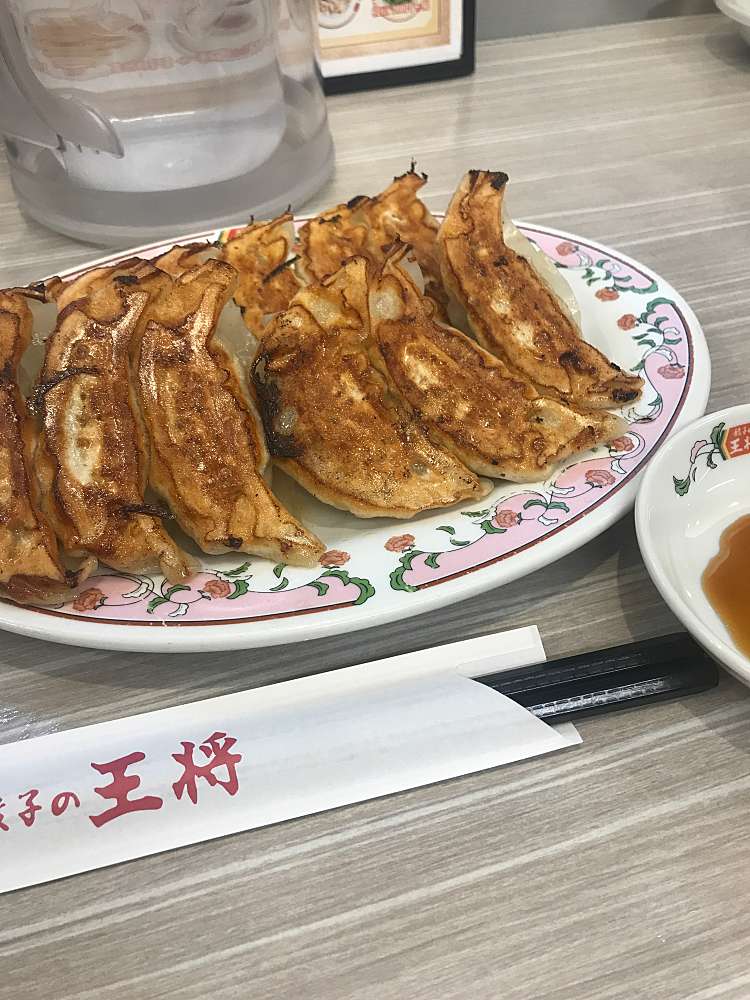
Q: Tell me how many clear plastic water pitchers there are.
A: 1